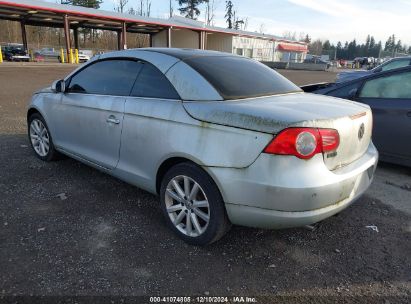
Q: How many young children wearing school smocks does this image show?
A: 0